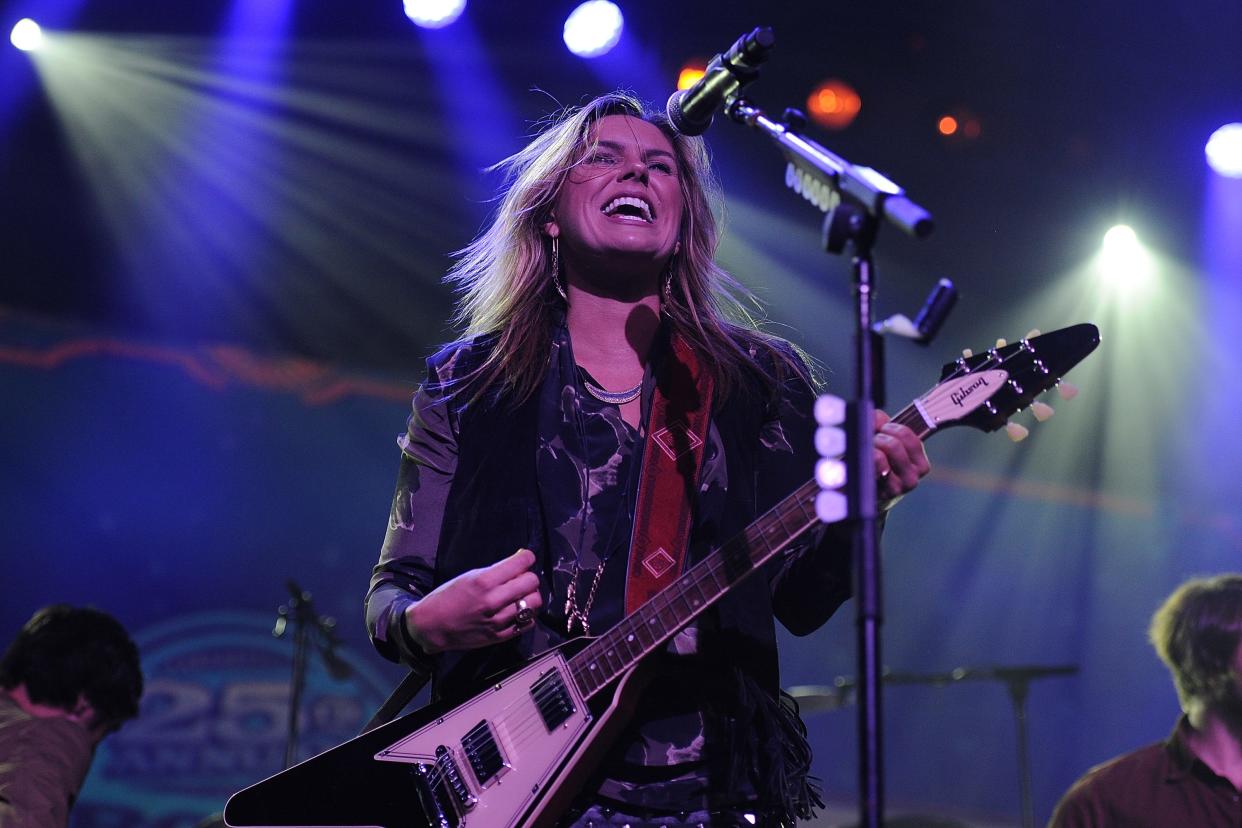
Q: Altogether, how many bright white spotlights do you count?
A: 5